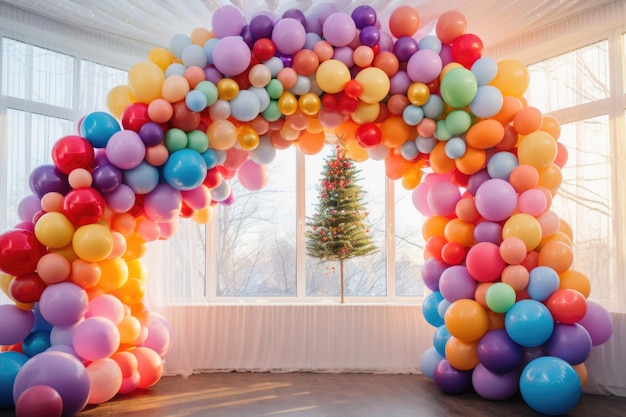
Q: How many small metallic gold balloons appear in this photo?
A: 5